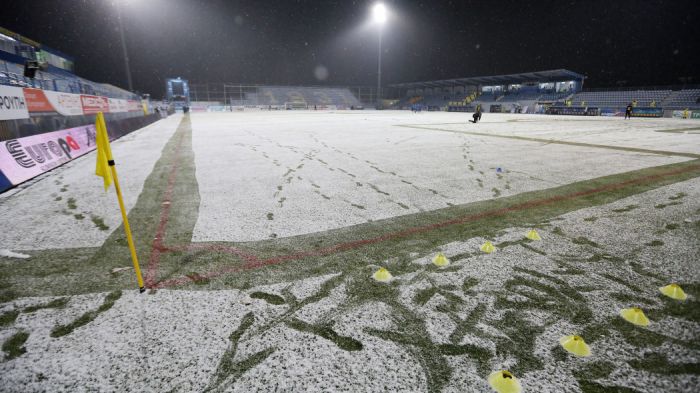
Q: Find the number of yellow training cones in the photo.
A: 8